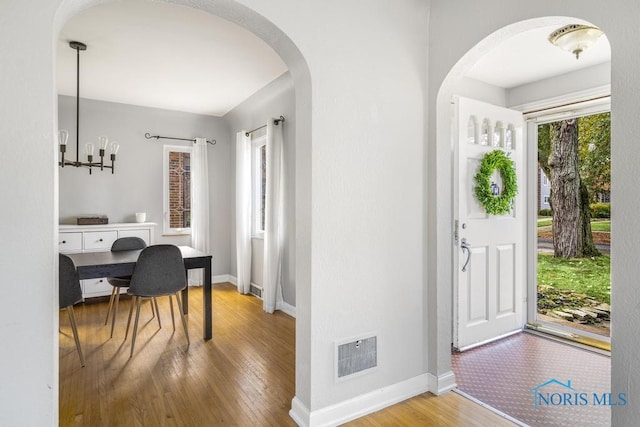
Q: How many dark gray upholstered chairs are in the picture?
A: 3